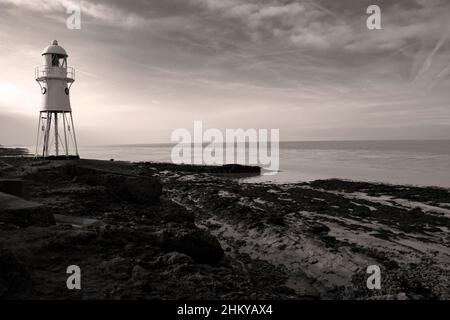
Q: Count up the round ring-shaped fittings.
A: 2